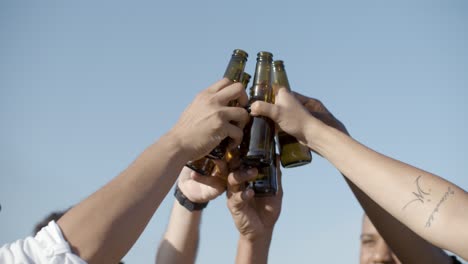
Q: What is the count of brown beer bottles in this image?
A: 5